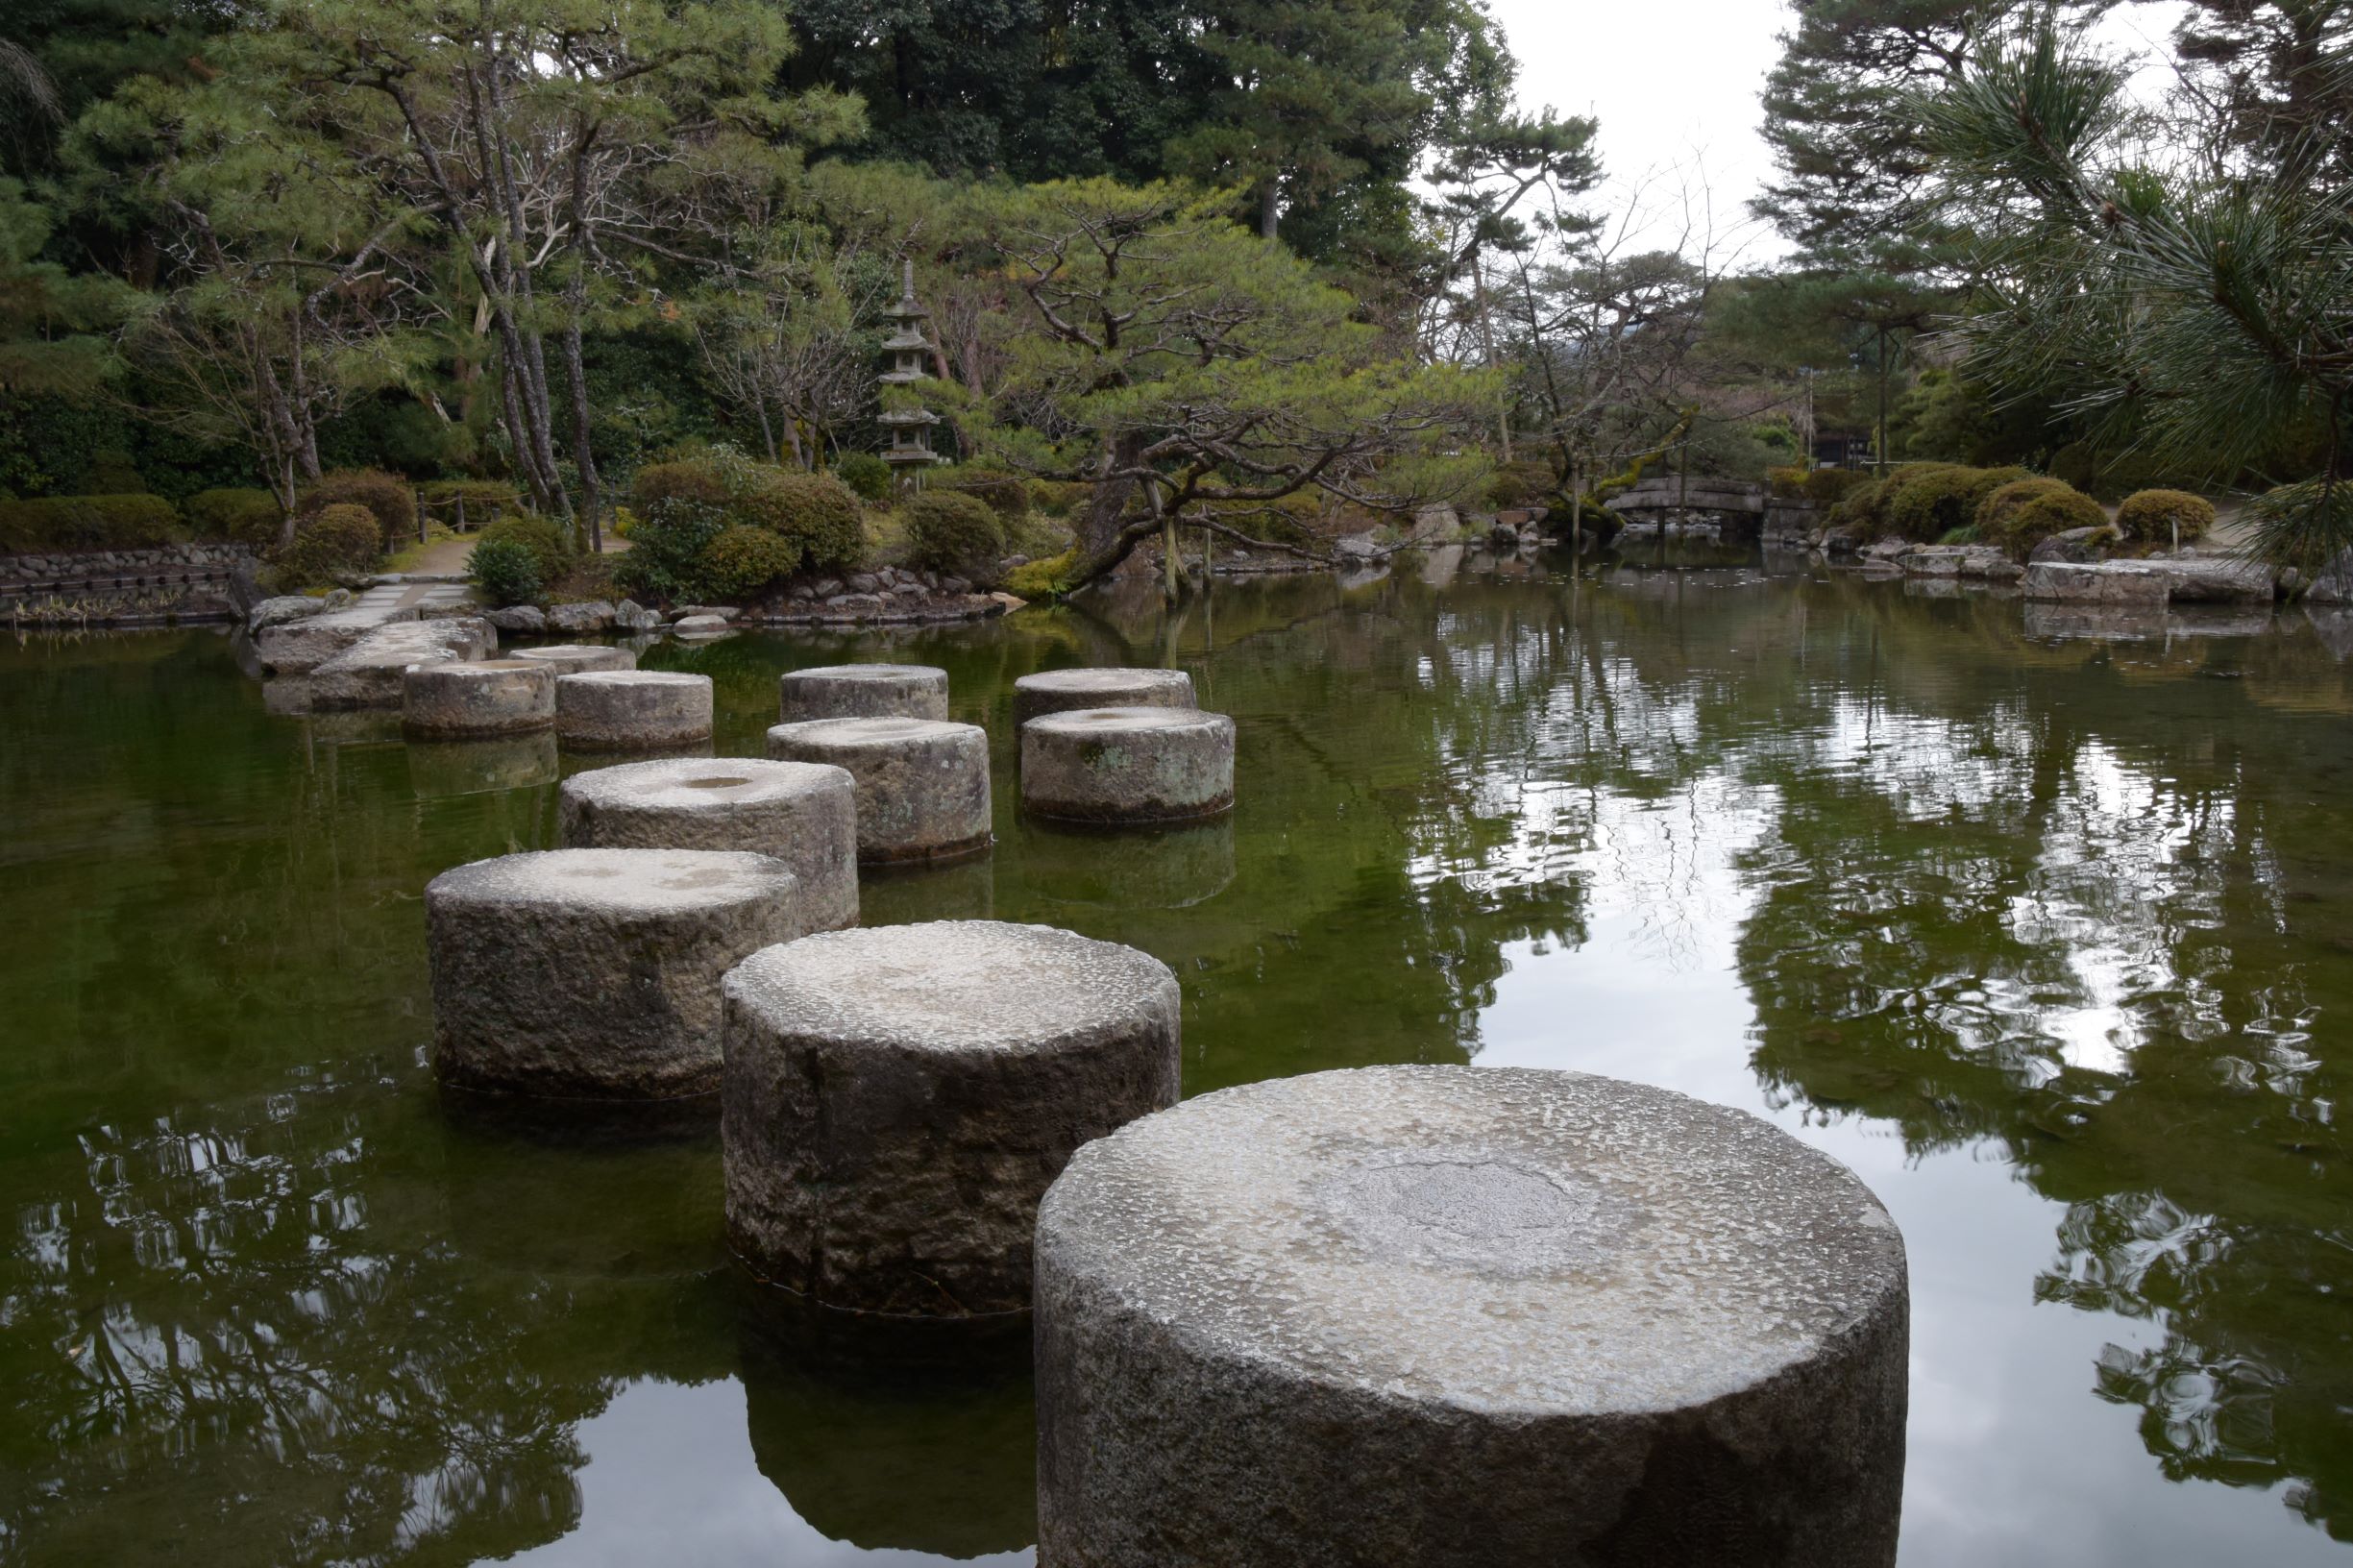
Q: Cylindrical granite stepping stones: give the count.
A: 11